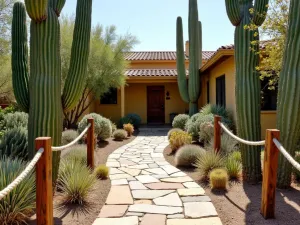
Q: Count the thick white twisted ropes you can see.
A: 4